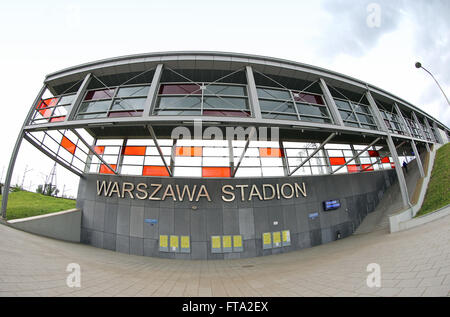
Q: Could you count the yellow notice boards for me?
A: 9